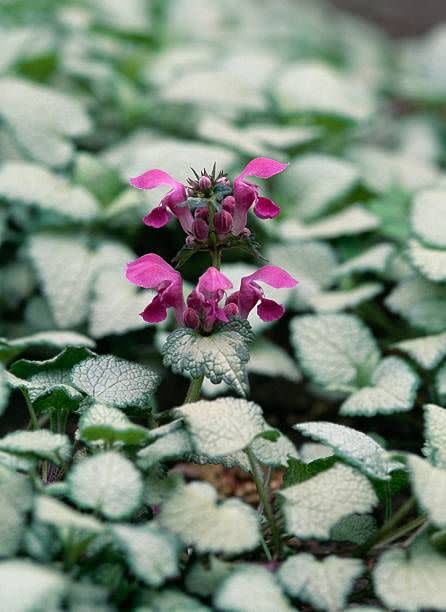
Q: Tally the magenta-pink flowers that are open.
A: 5